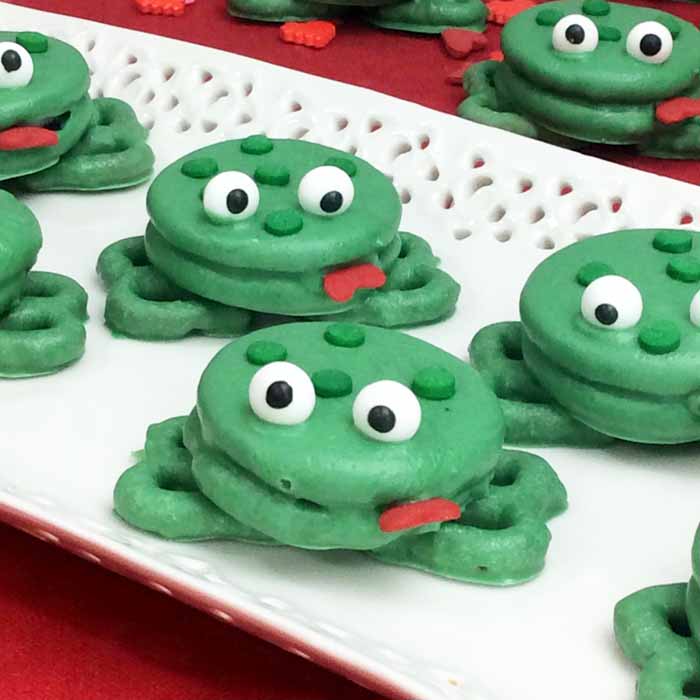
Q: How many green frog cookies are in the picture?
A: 8